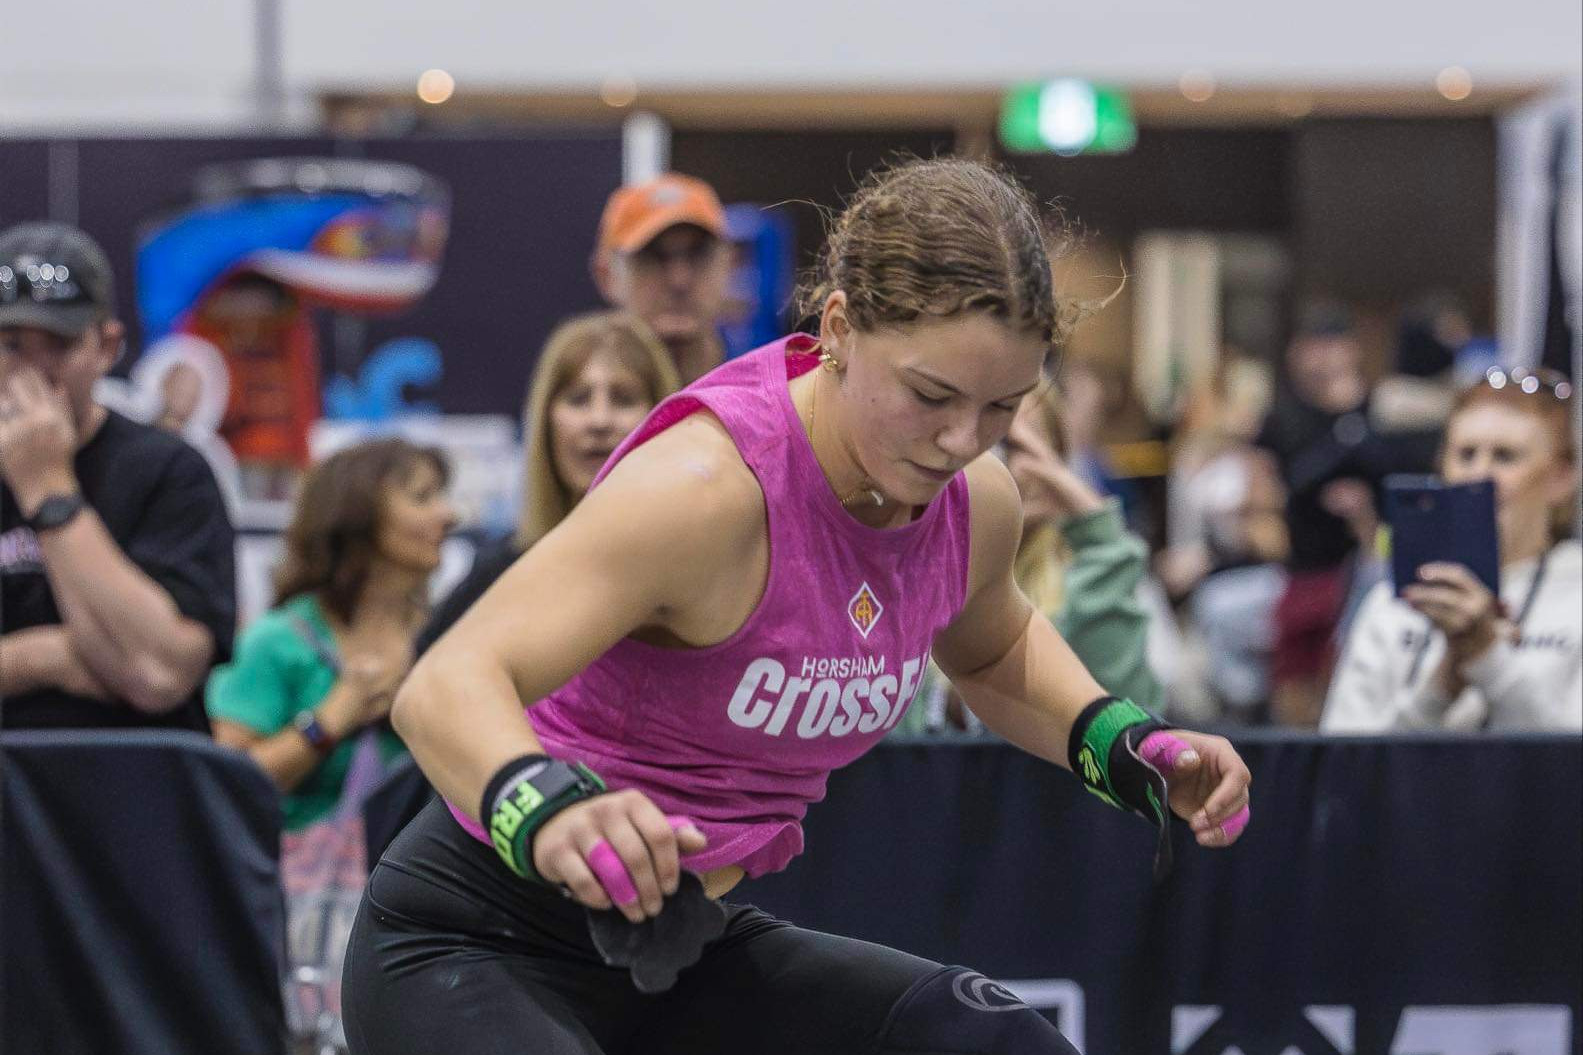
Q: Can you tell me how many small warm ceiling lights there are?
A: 4